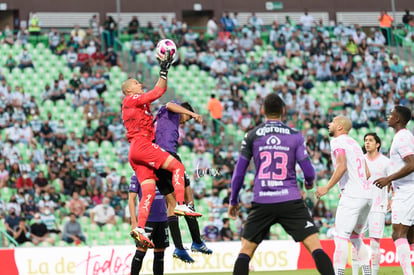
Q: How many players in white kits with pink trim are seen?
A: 3